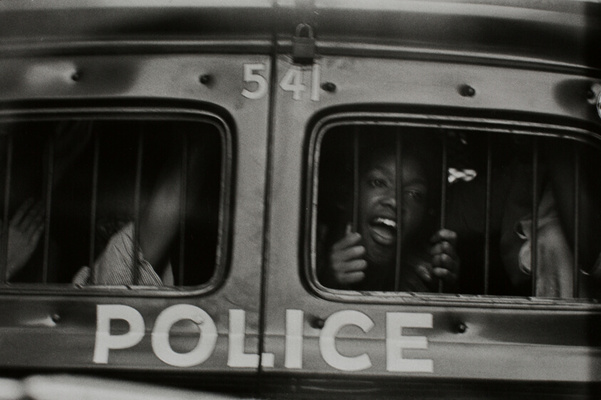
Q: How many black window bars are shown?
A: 11